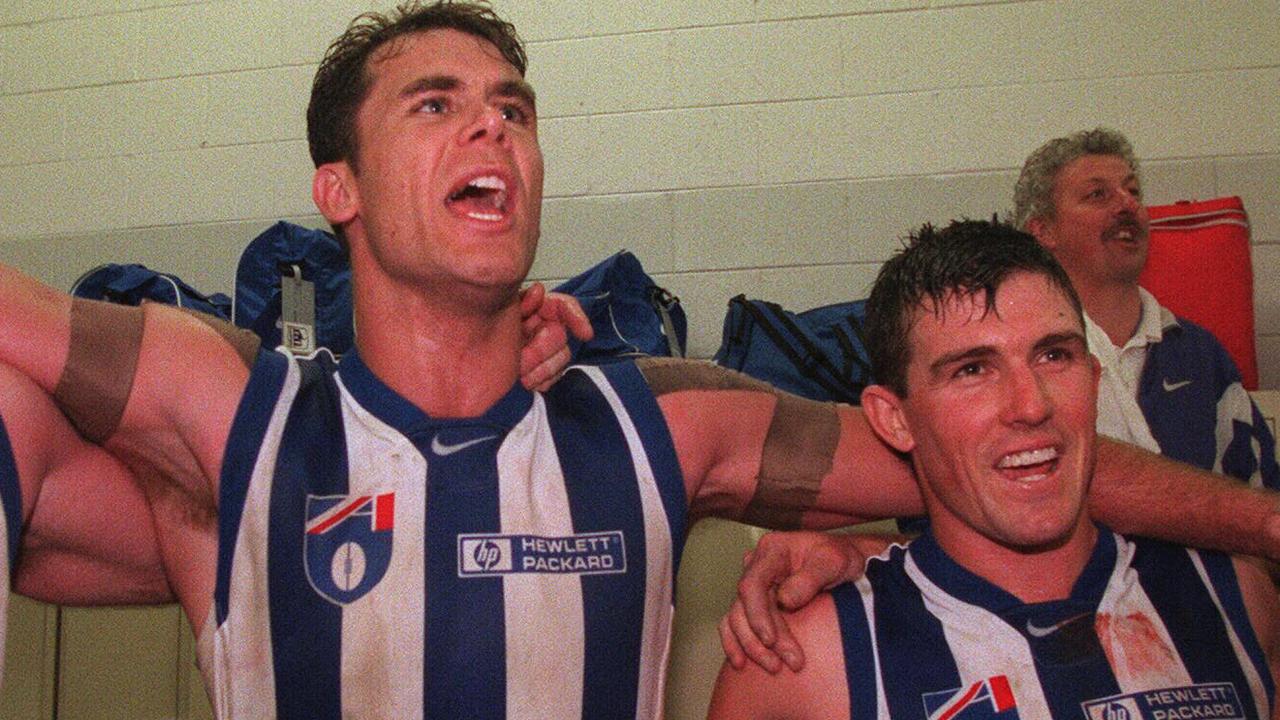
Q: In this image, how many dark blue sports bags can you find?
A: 4